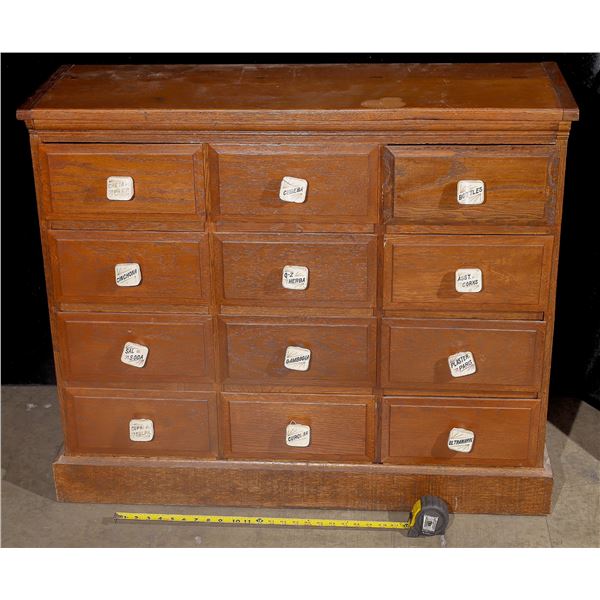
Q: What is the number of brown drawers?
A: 12